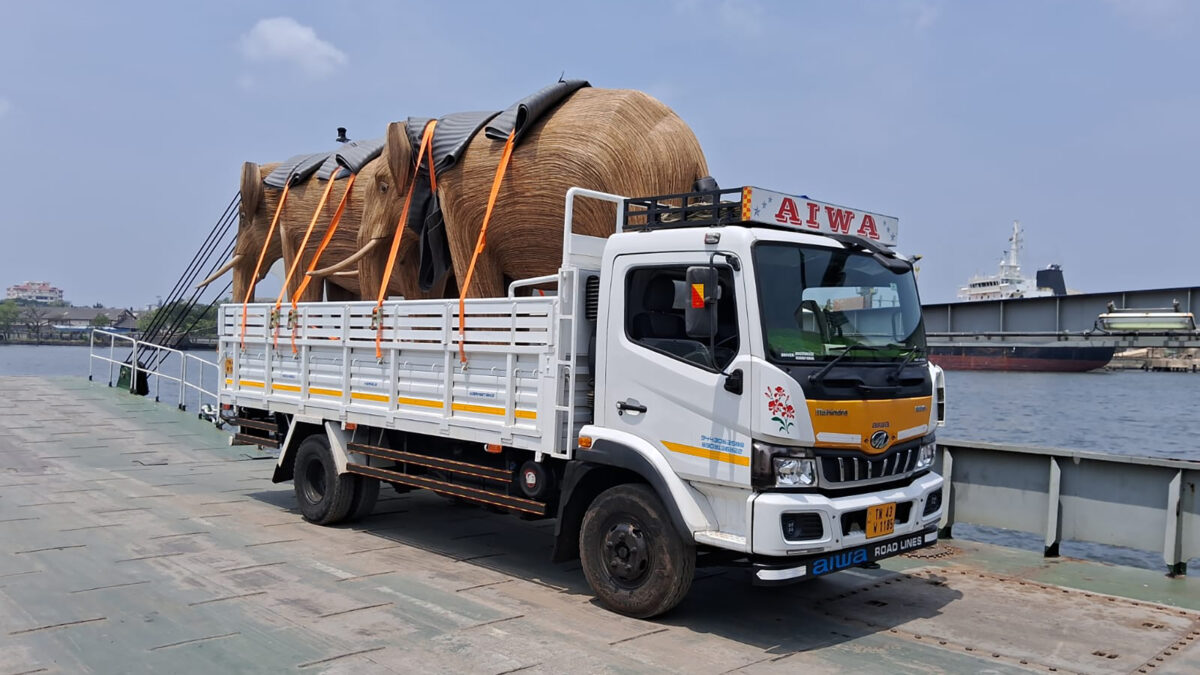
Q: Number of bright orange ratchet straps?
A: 5